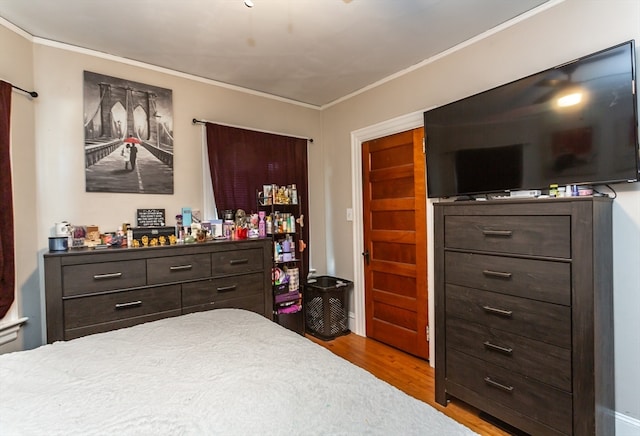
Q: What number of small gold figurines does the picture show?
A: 5